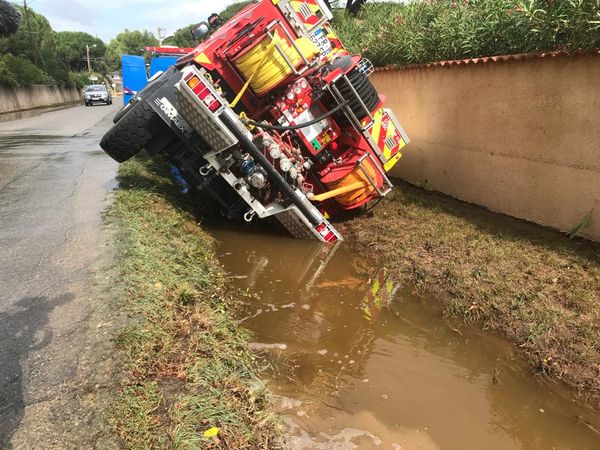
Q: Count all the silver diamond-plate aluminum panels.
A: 2